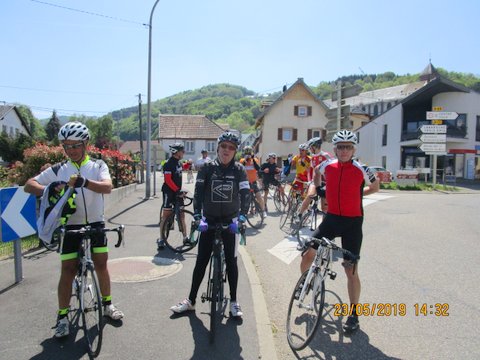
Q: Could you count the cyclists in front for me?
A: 3